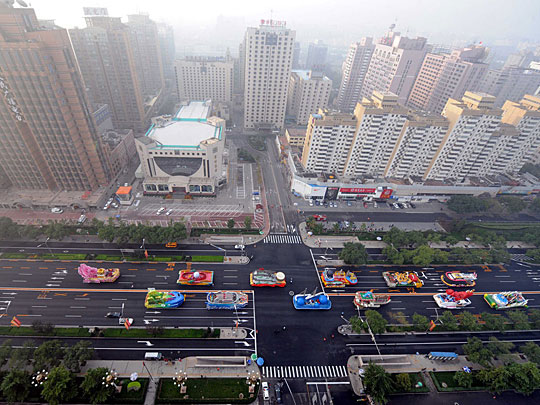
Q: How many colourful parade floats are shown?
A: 12